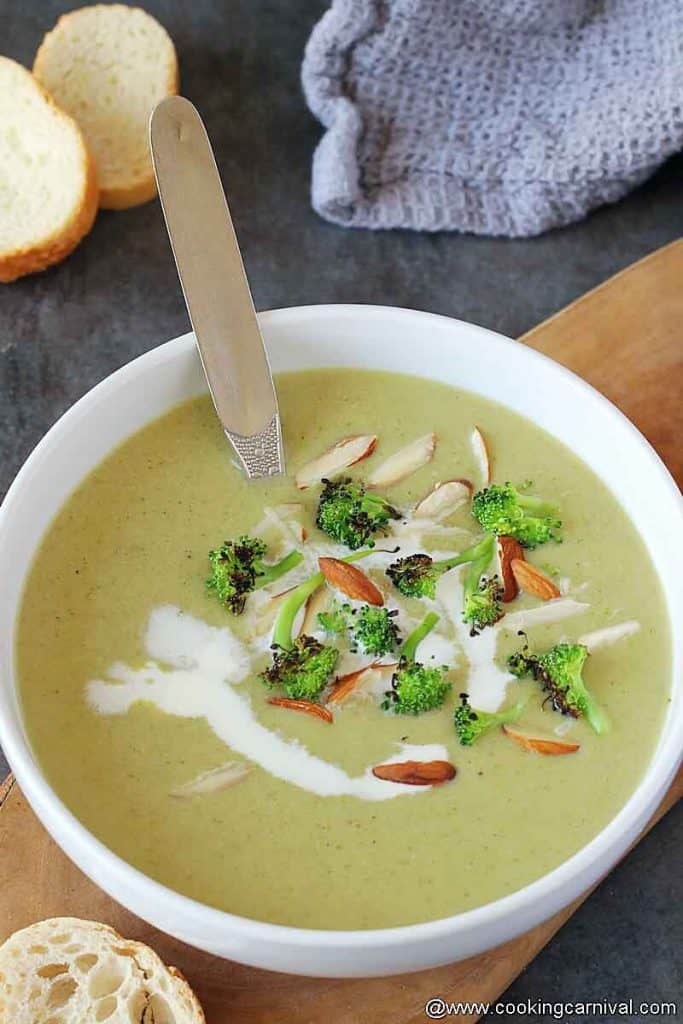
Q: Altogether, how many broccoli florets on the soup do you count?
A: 10